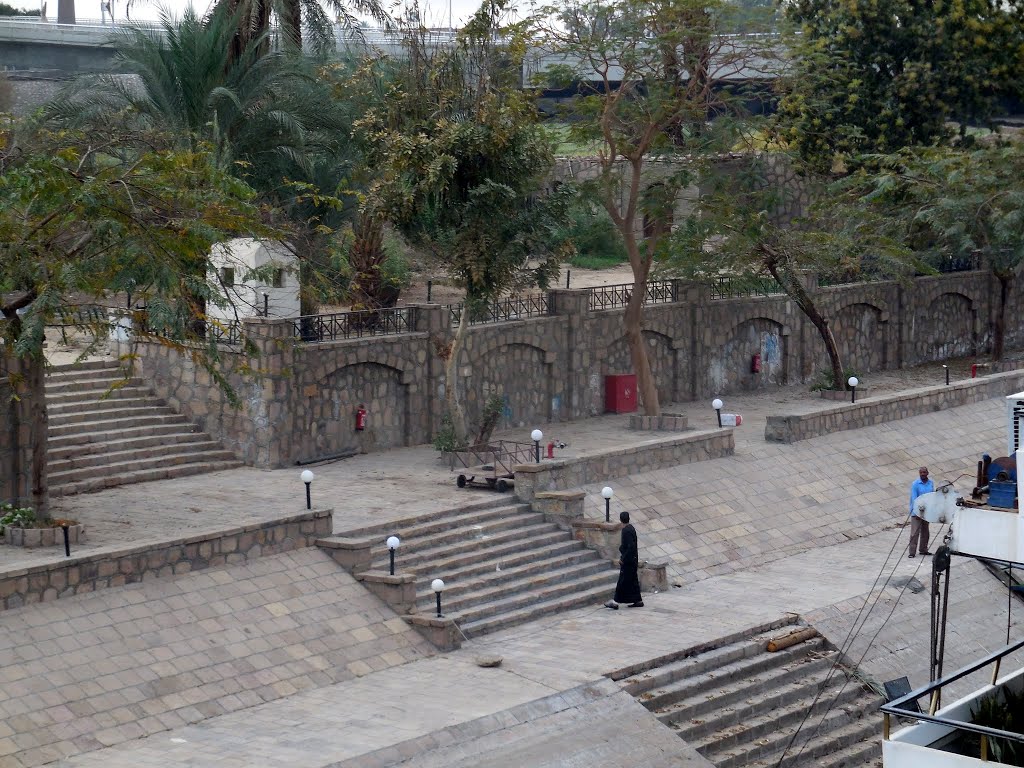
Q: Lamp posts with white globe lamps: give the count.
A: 7